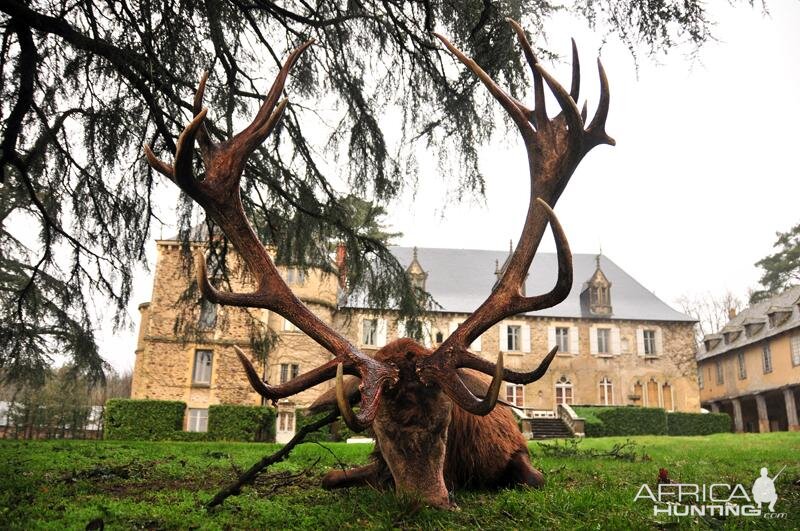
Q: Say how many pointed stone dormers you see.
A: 3